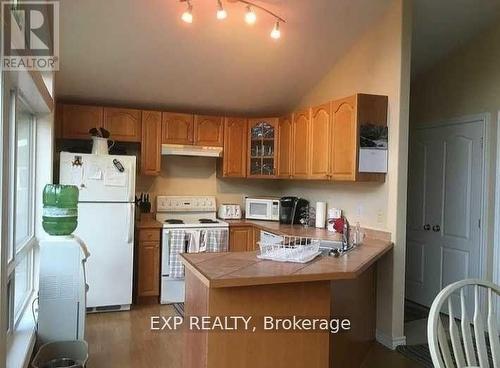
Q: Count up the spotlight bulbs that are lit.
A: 4